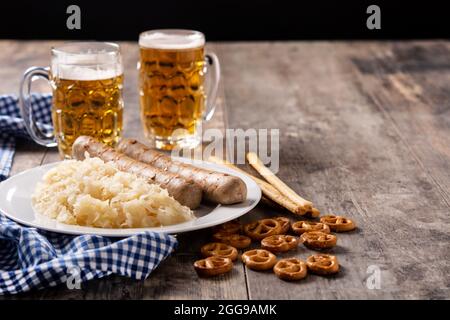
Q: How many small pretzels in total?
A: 13